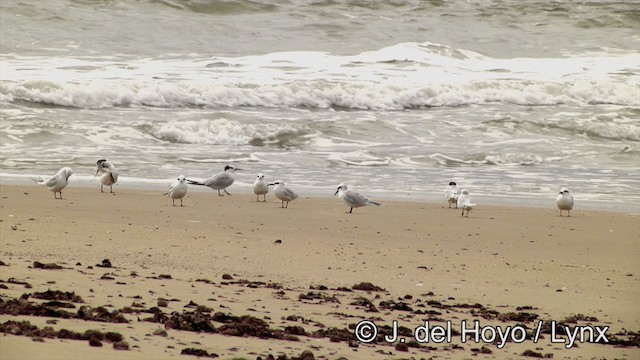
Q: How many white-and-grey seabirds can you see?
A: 10